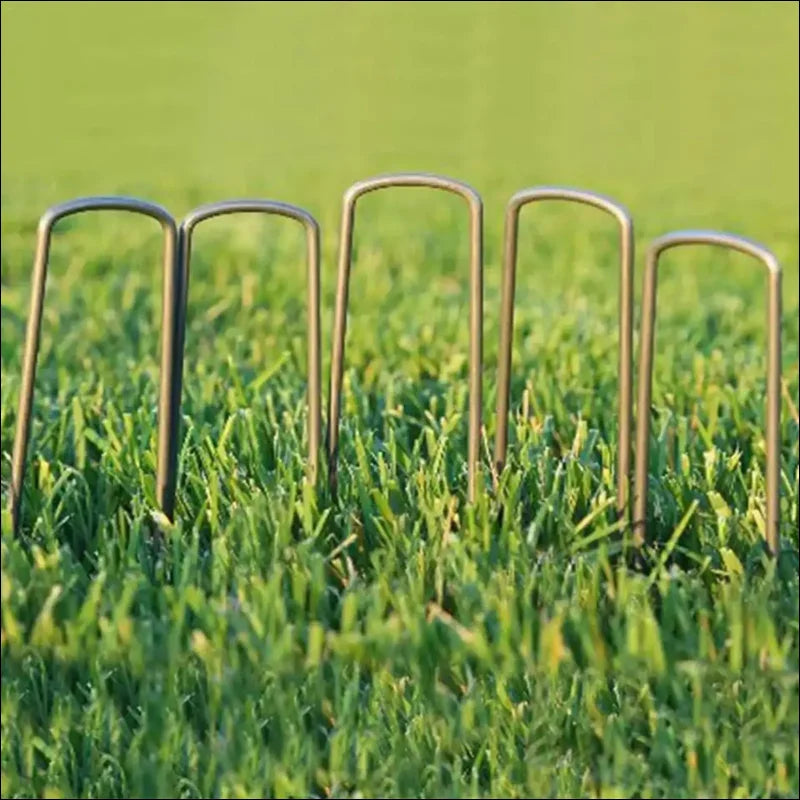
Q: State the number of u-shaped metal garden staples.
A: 5